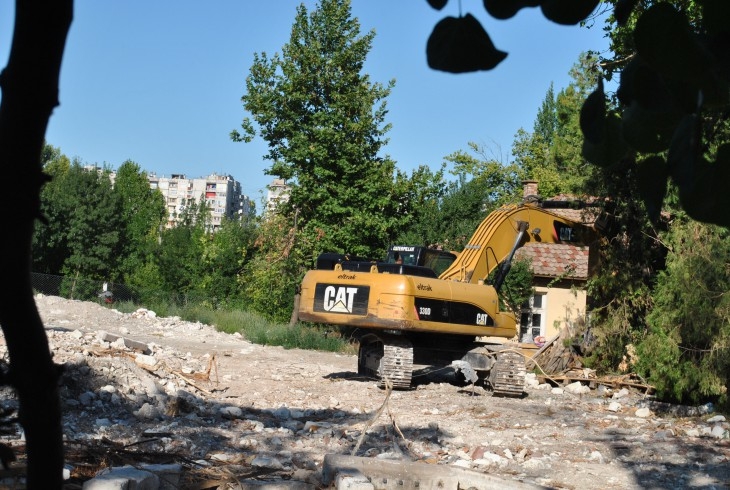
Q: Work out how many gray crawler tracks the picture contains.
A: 2